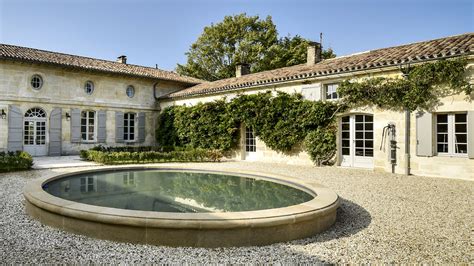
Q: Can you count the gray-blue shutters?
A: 6